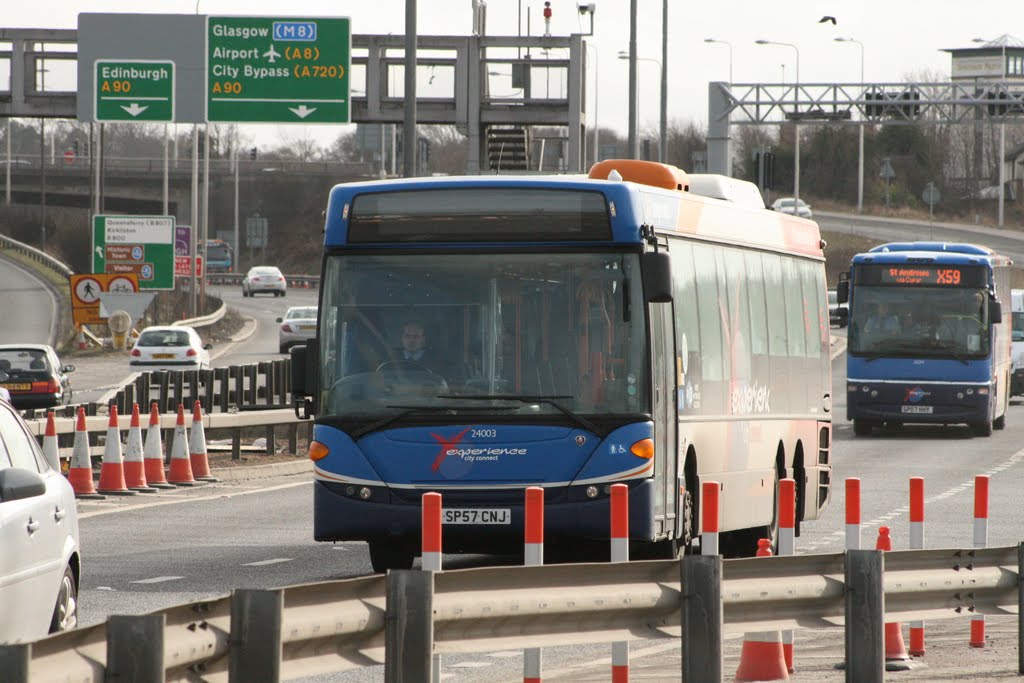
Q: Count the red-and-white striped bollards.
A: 8